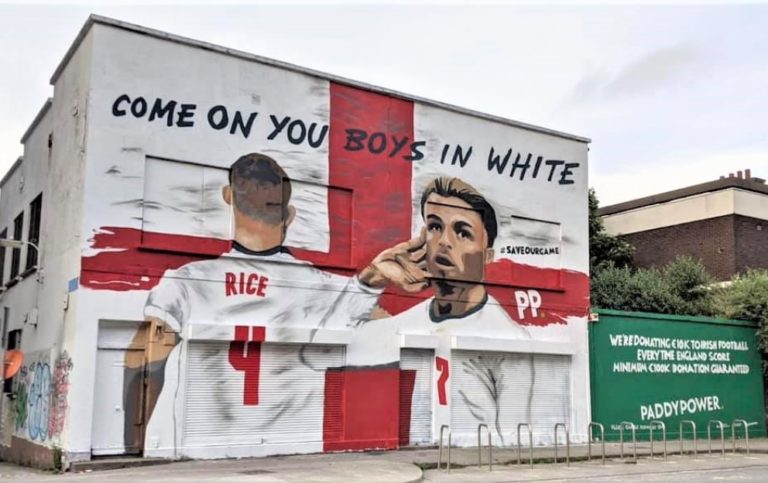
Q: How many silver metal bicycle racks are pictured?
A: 10